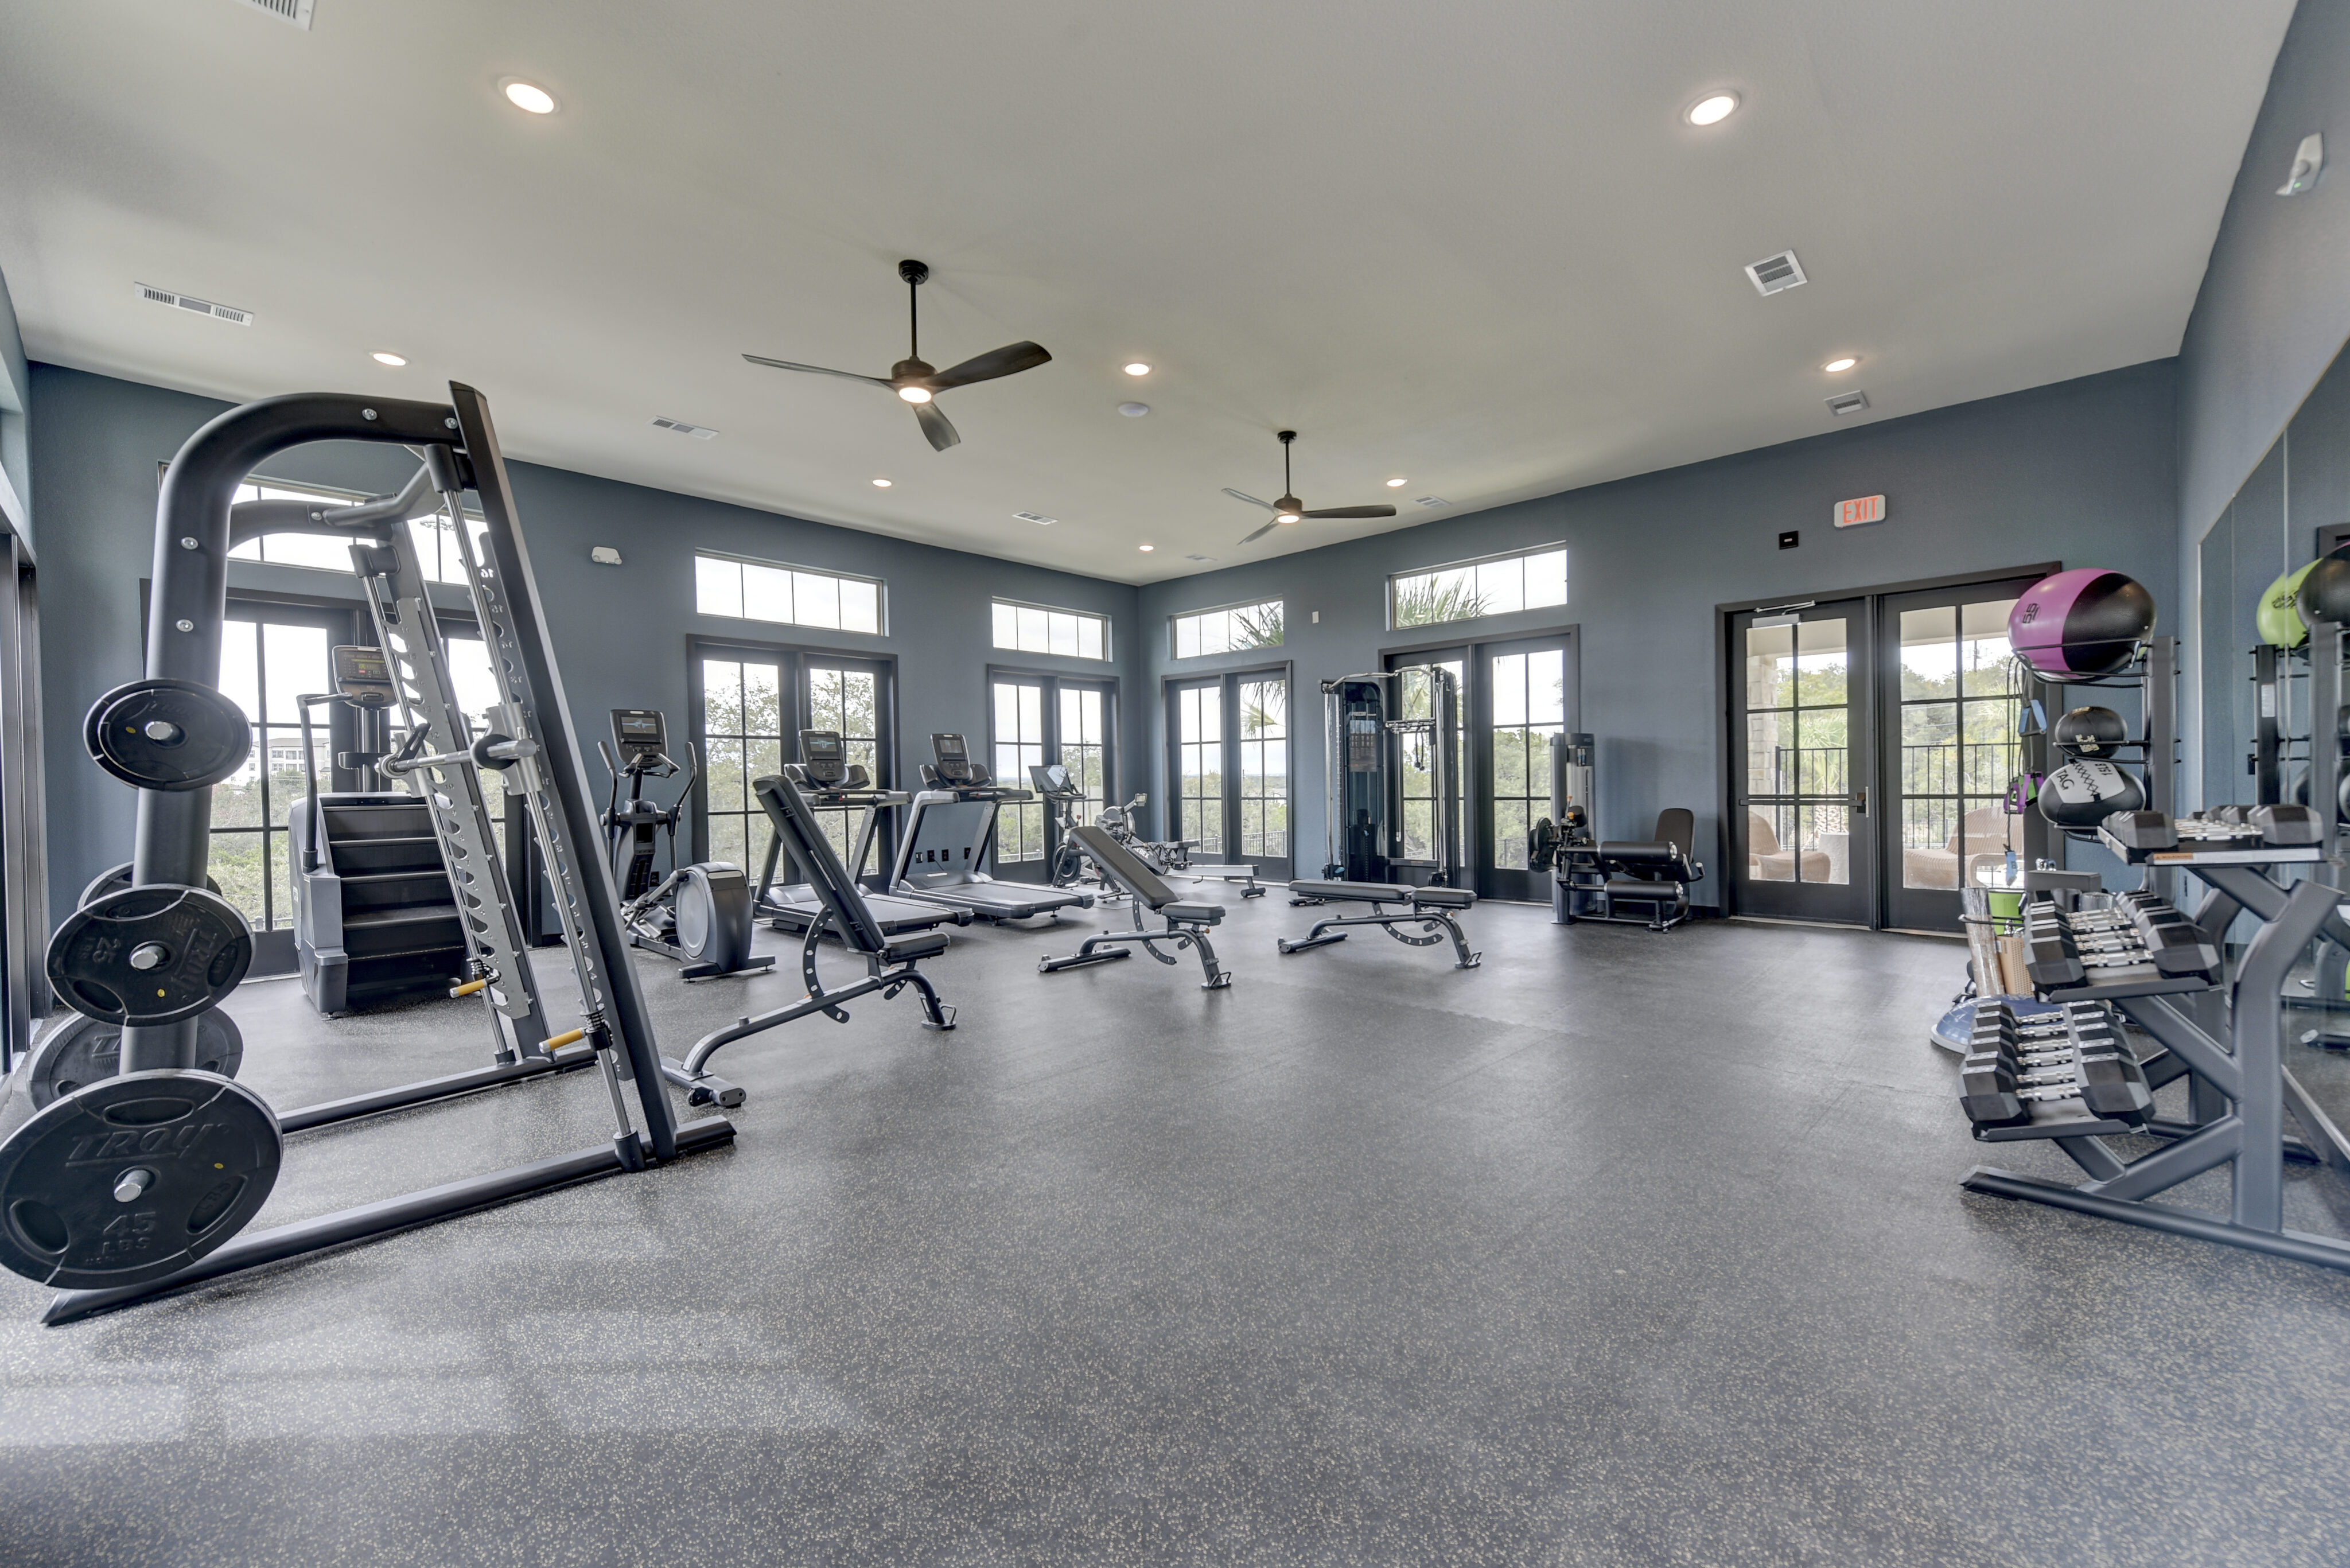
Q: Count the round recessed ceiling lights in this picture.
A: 8